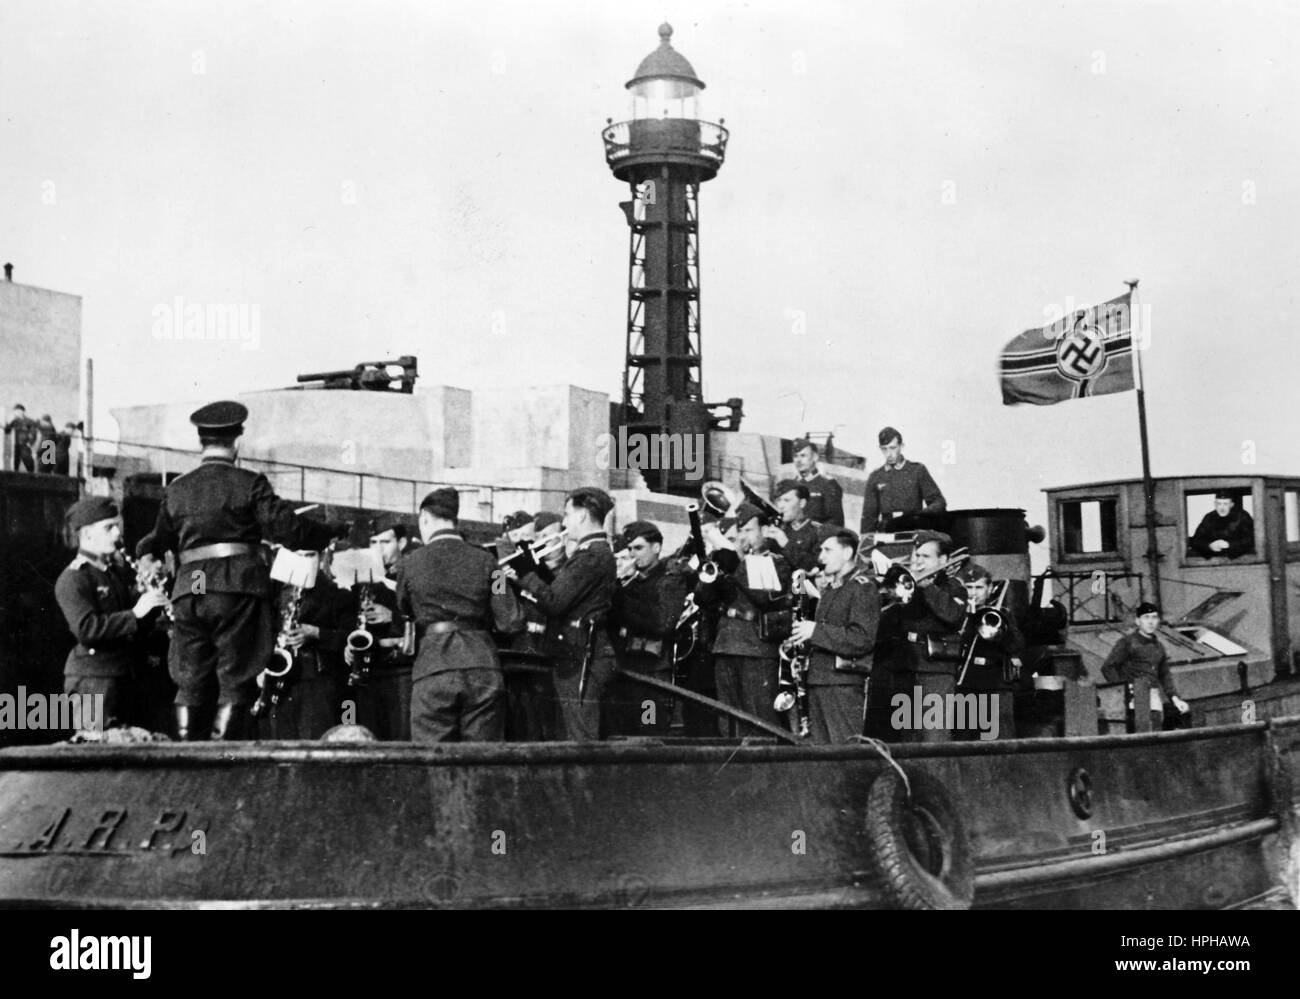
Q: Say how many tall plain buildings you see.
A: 1